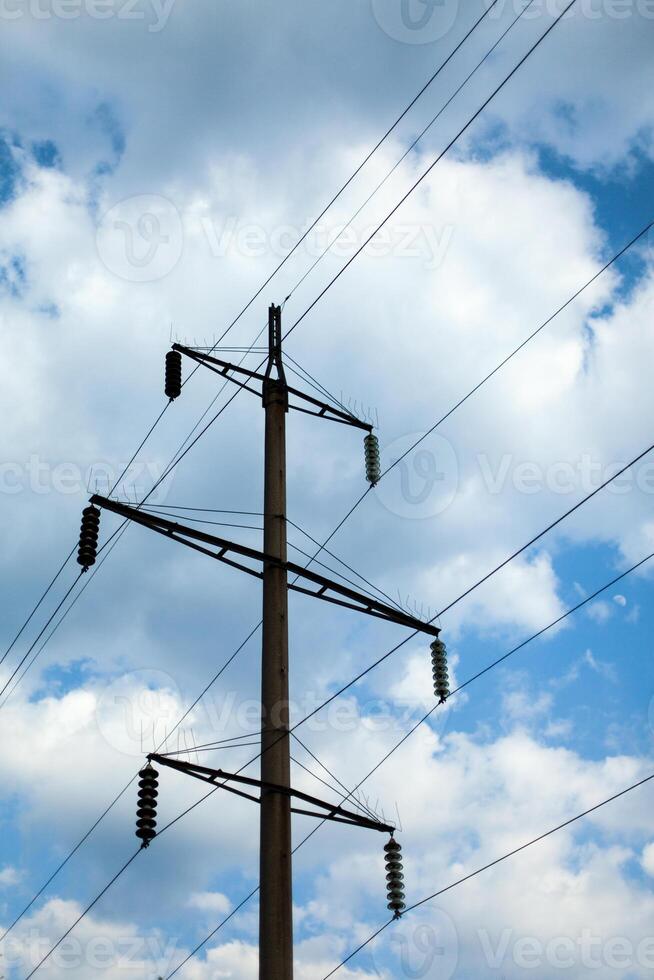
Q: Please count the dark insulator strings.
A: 3